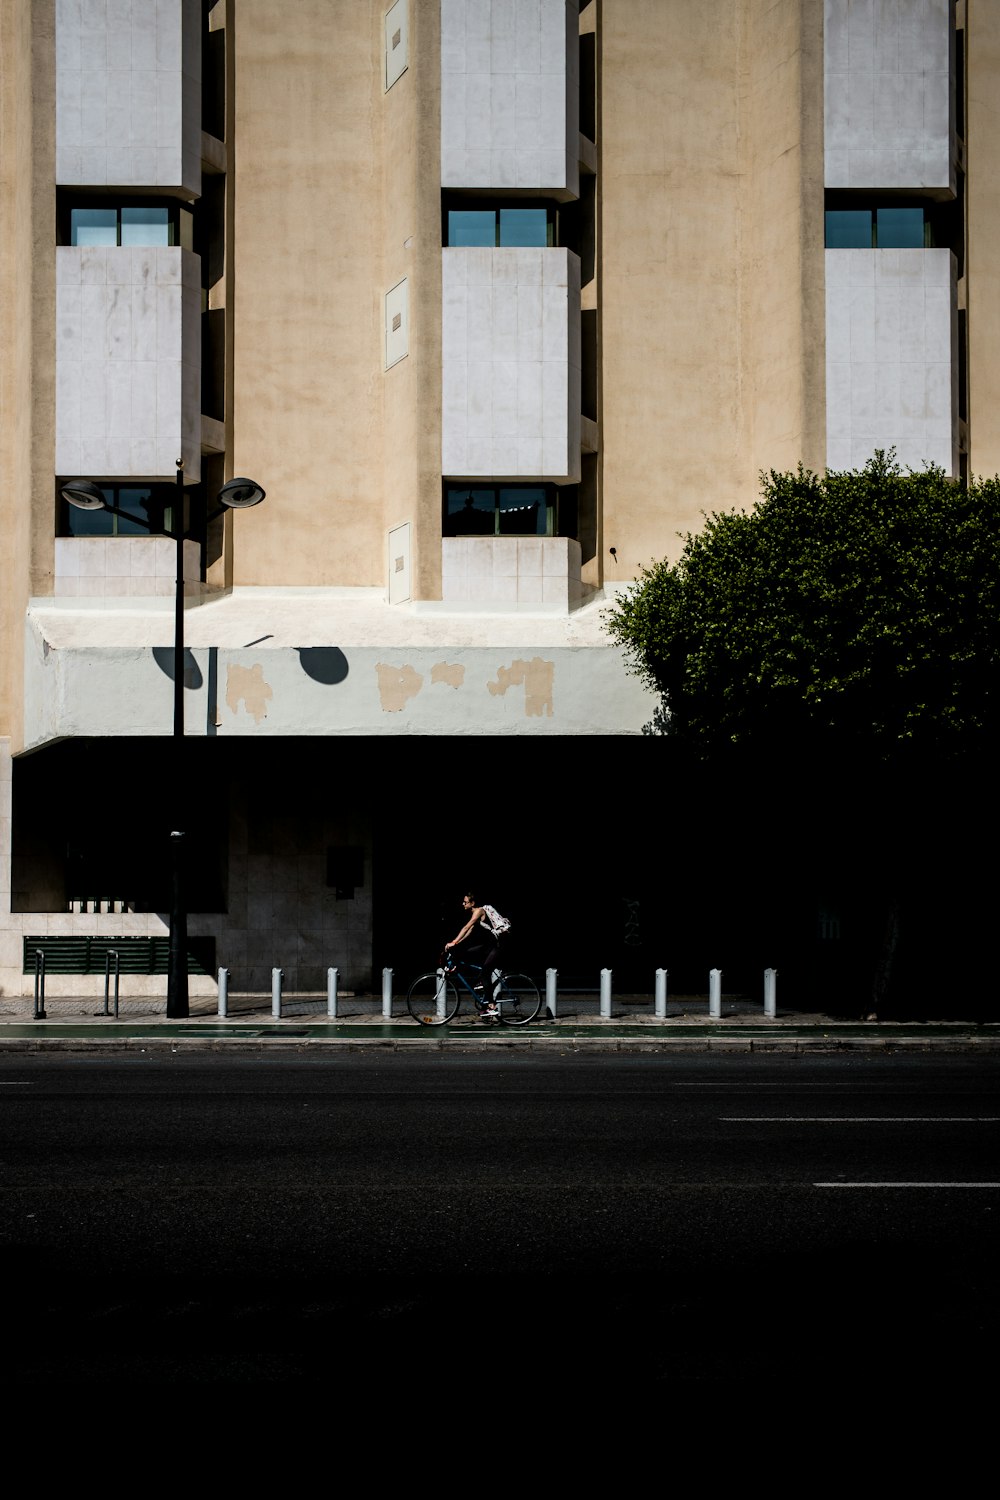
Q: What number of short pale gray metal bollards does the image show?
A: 11